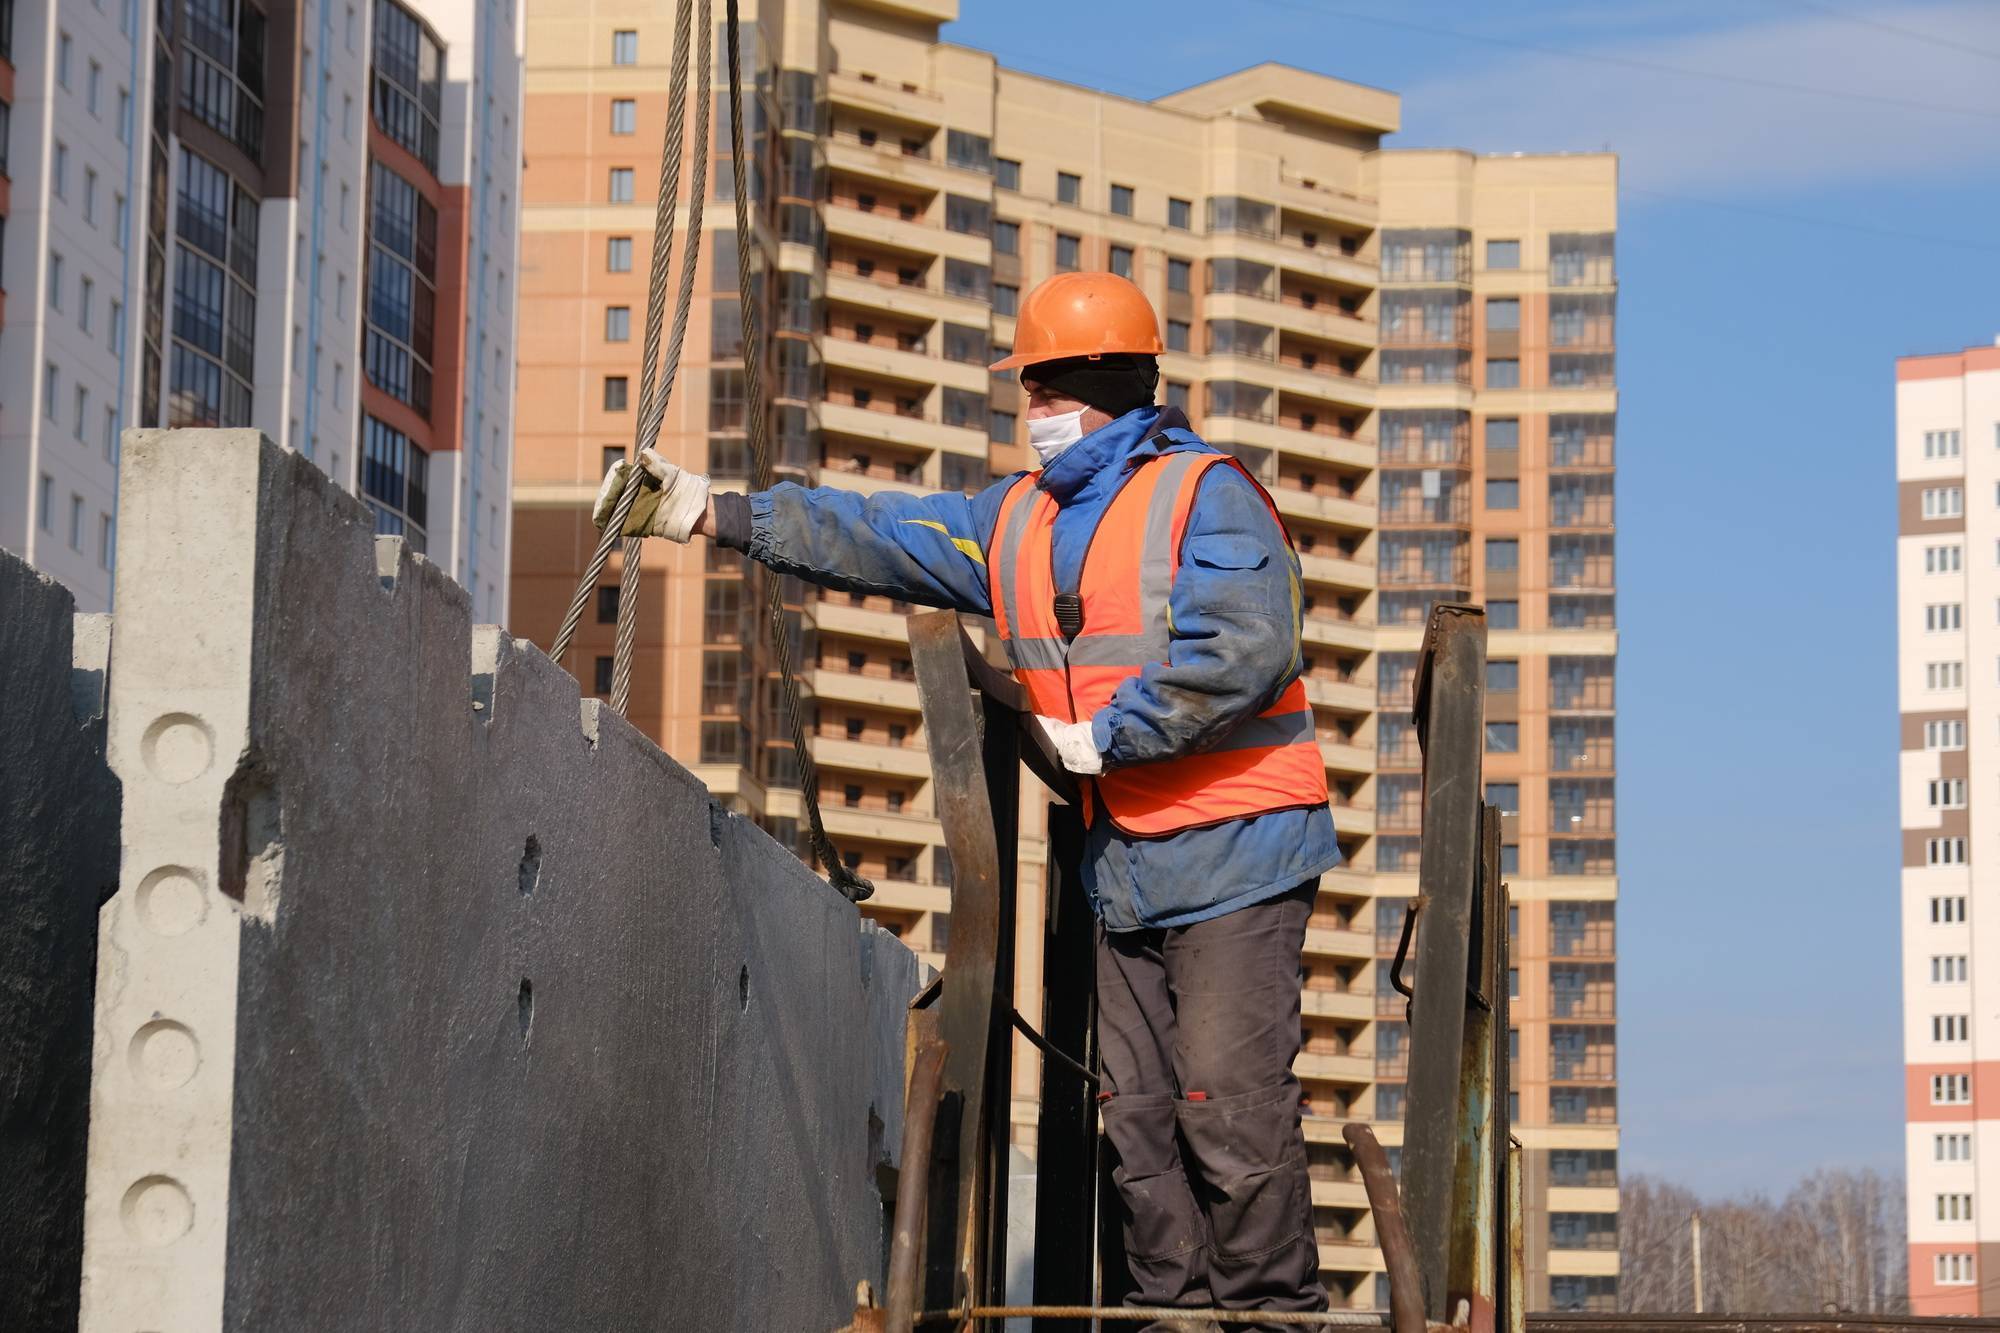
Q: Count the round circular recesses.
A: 4